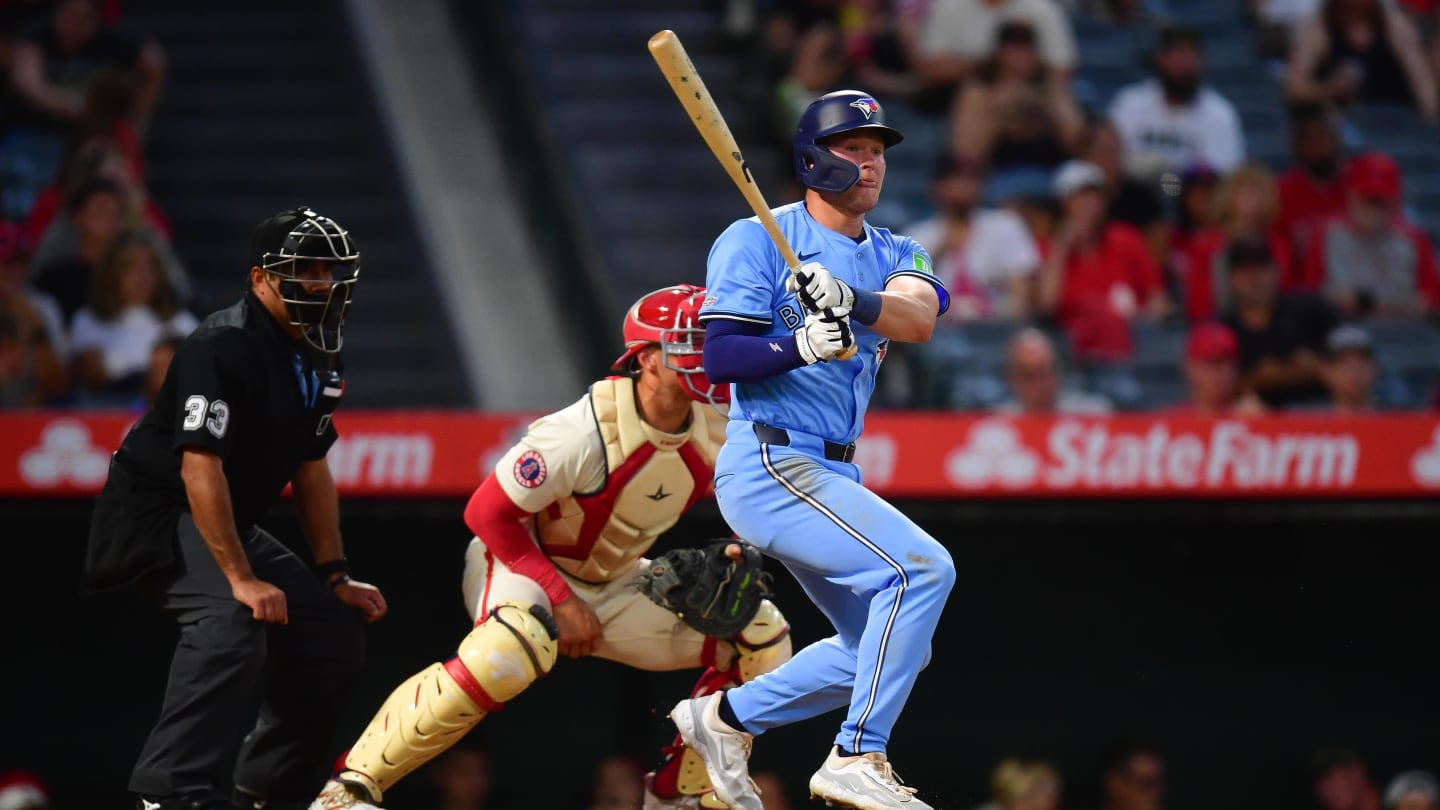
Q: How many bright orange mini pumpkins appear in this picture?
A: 0